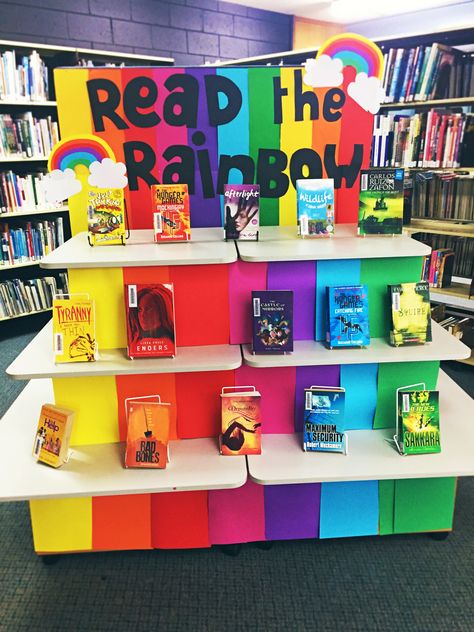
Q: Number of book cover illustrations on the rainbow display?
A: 15